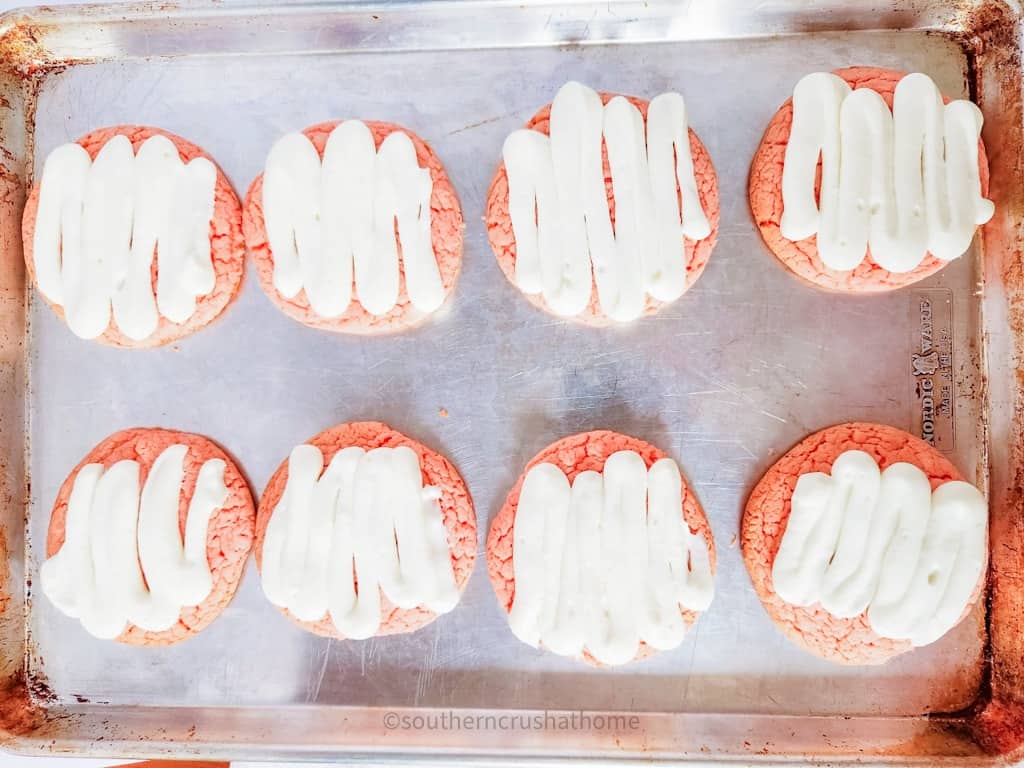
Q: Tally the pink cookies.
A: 8